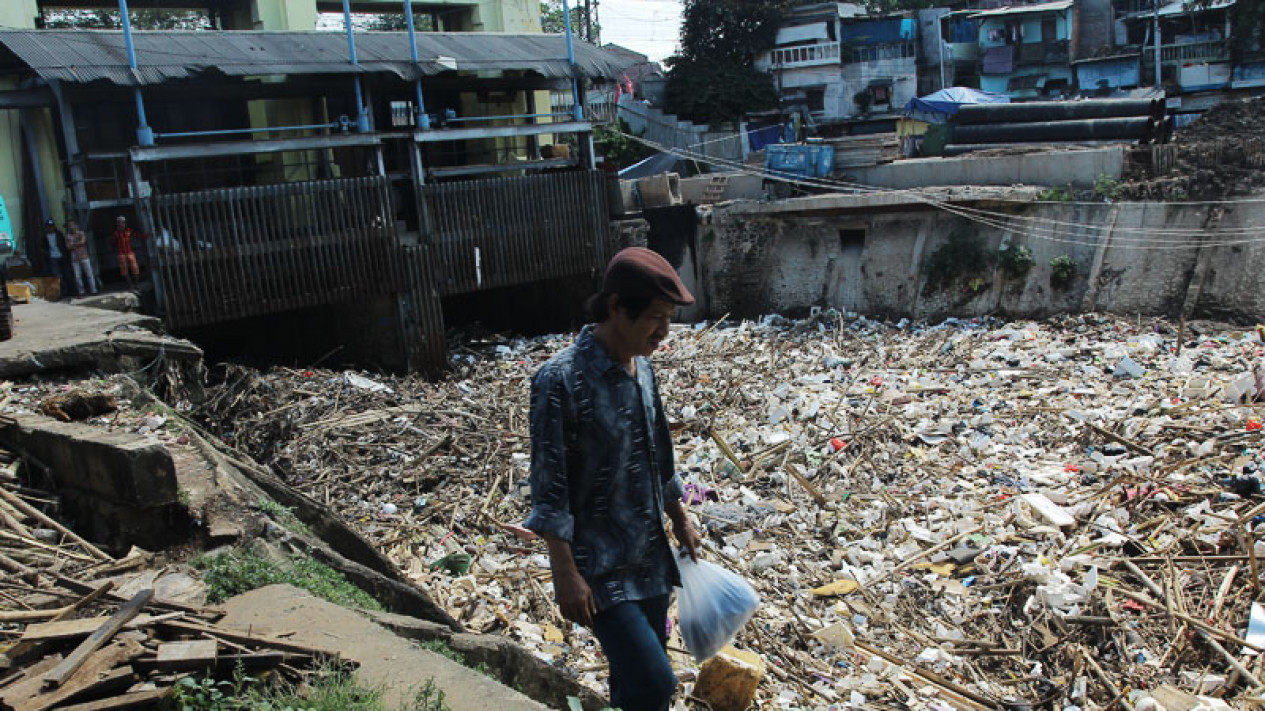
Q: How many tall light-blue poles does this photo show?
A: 4